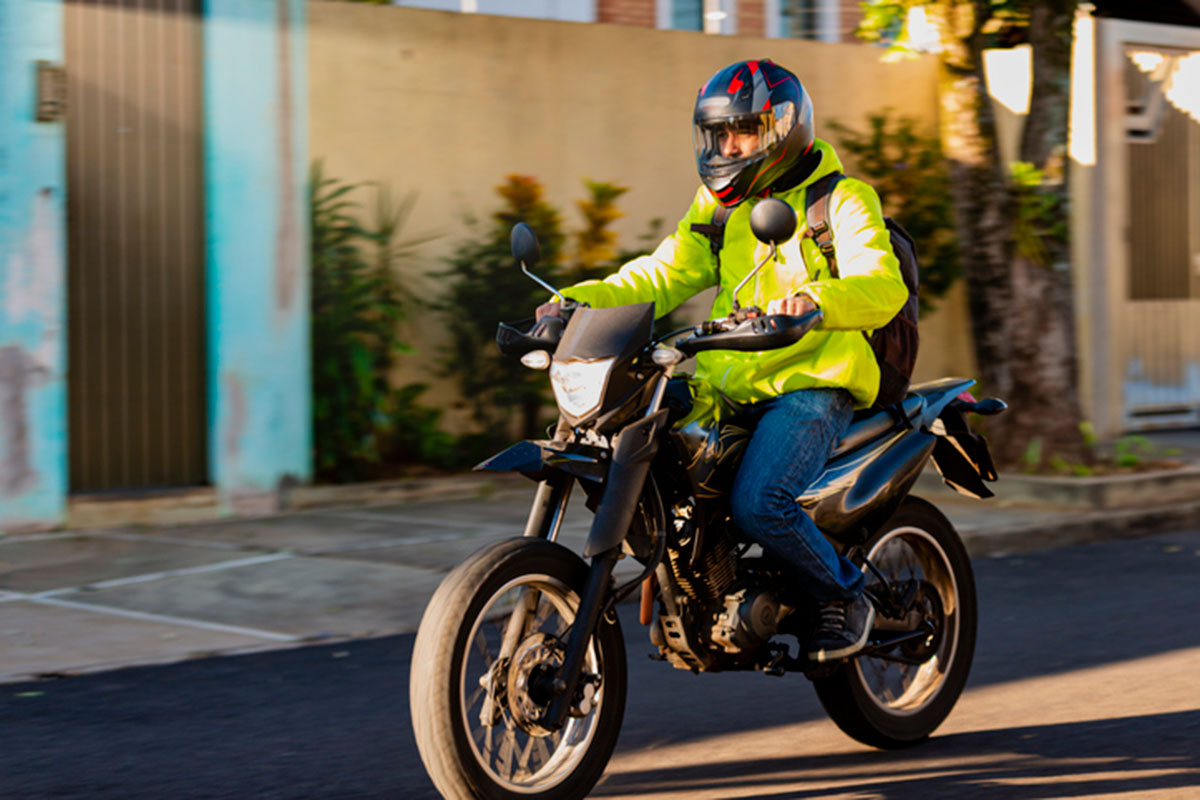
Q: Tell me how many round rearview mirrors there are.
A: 2